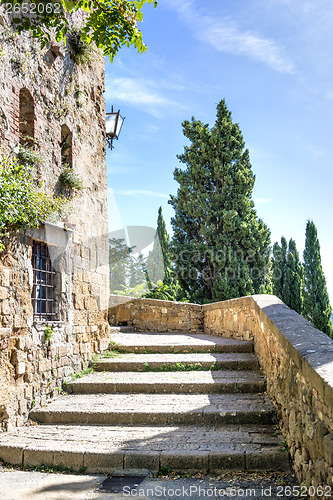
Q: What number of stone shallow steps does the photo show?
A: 5